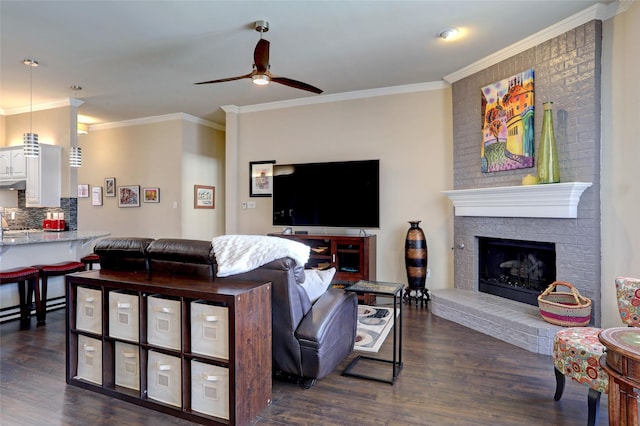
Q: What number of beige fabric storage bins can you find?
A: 8